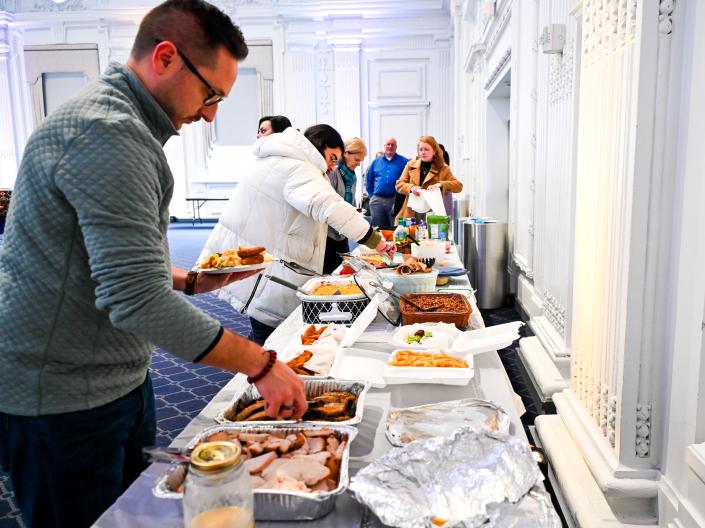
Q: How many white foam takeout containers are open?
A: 4